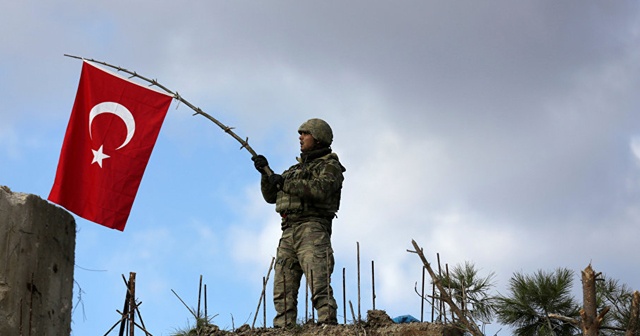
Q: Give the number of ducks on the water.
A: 0